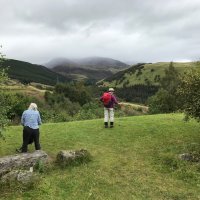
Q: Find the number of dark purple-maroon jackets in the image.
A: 1